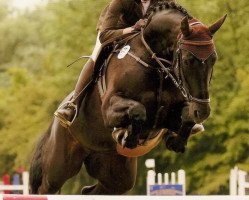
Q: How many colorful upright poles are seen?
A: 2